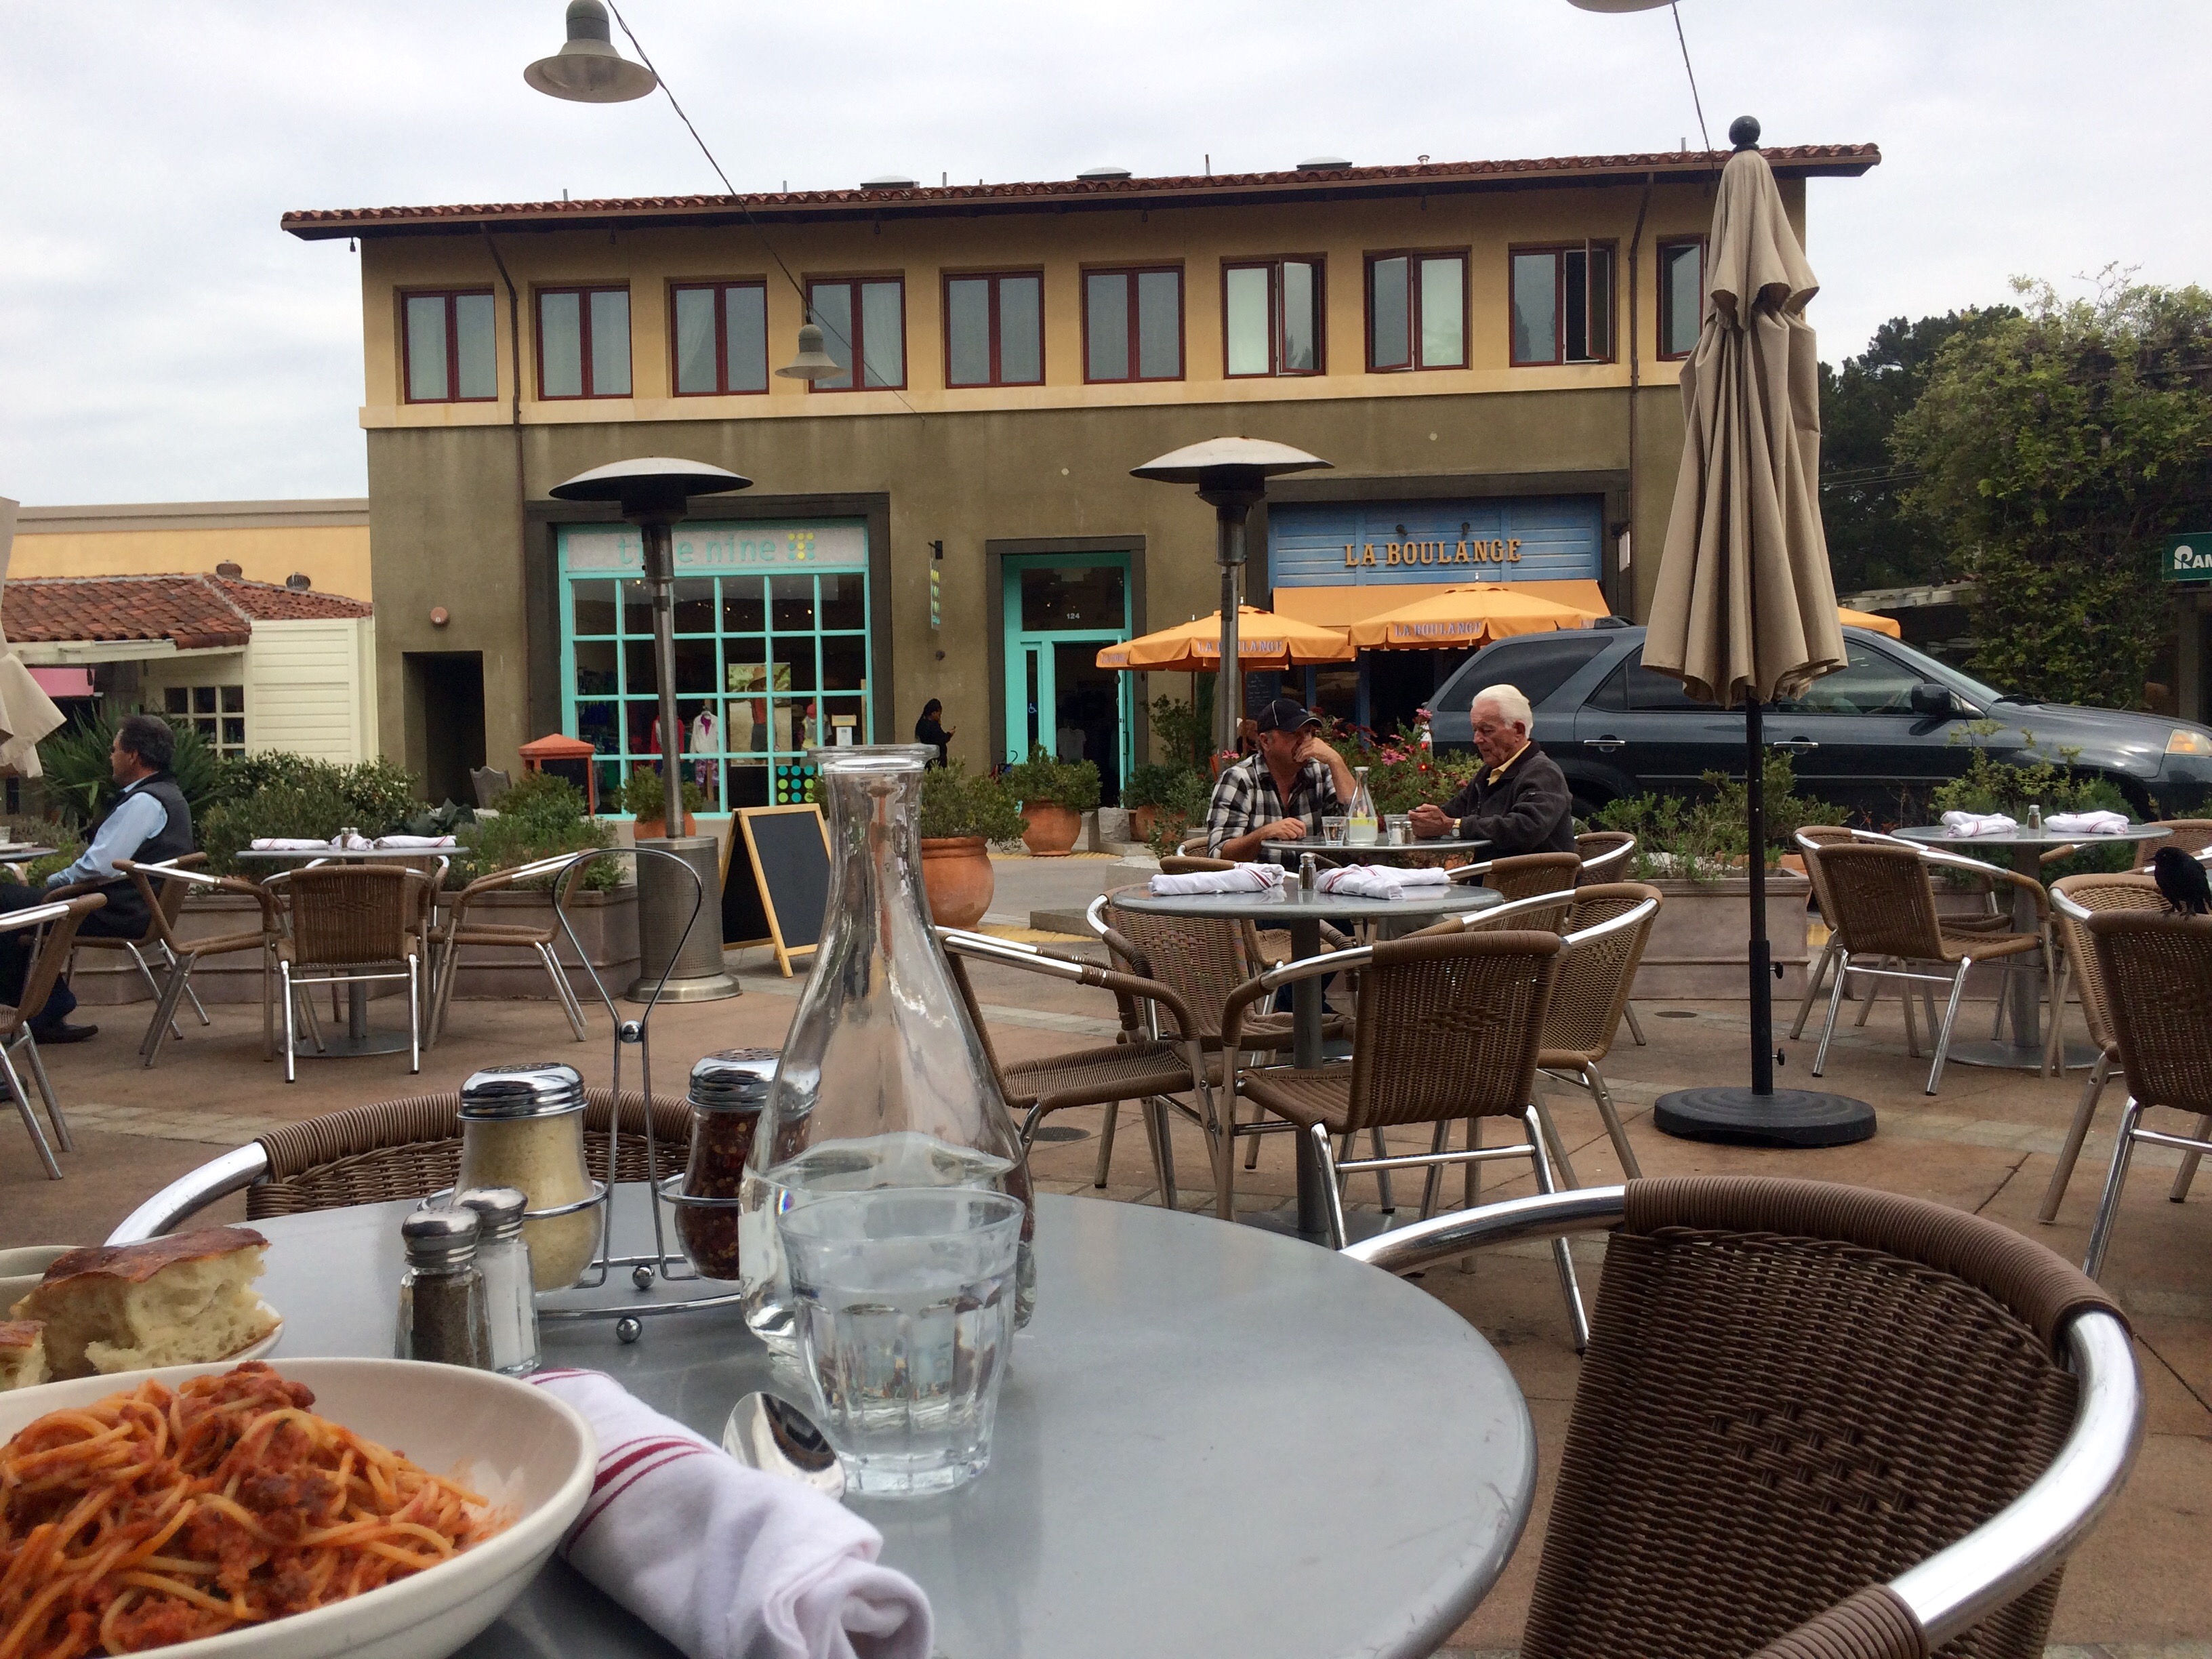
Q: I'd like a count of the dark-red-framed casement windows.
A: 10